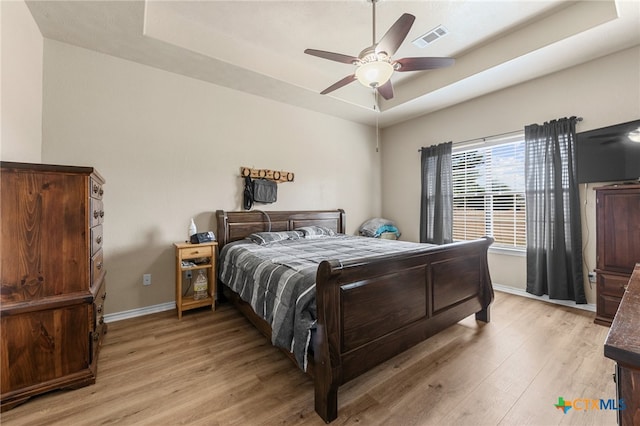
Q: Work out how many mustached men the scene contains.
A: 0